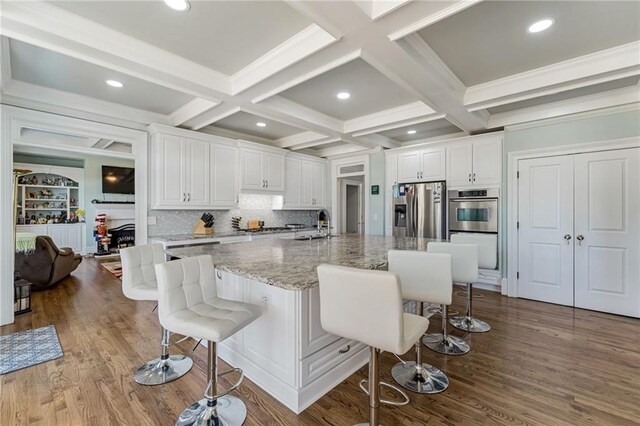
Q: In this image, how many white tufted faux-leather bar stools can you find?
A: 6